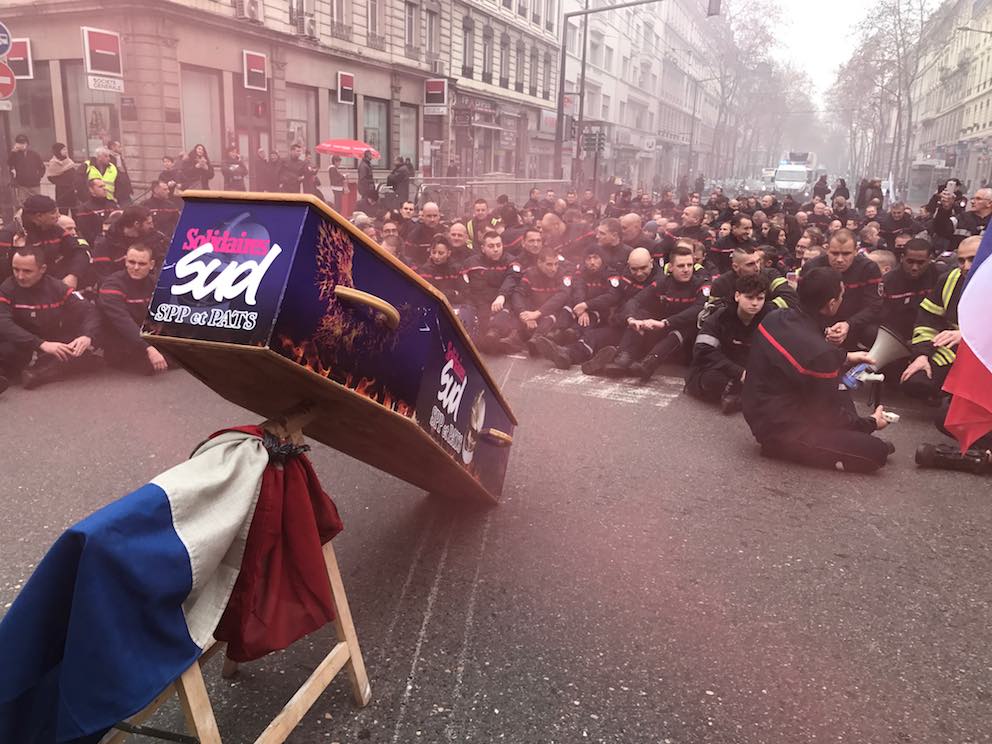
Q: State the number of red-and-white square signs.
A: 5